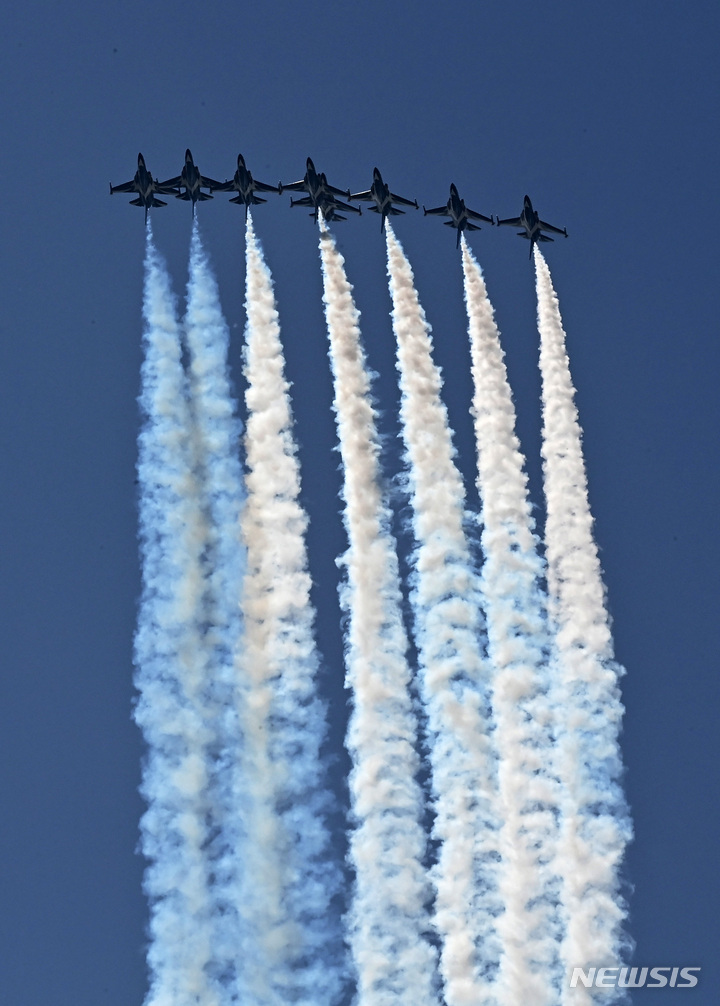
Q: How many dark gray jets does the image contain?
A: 8